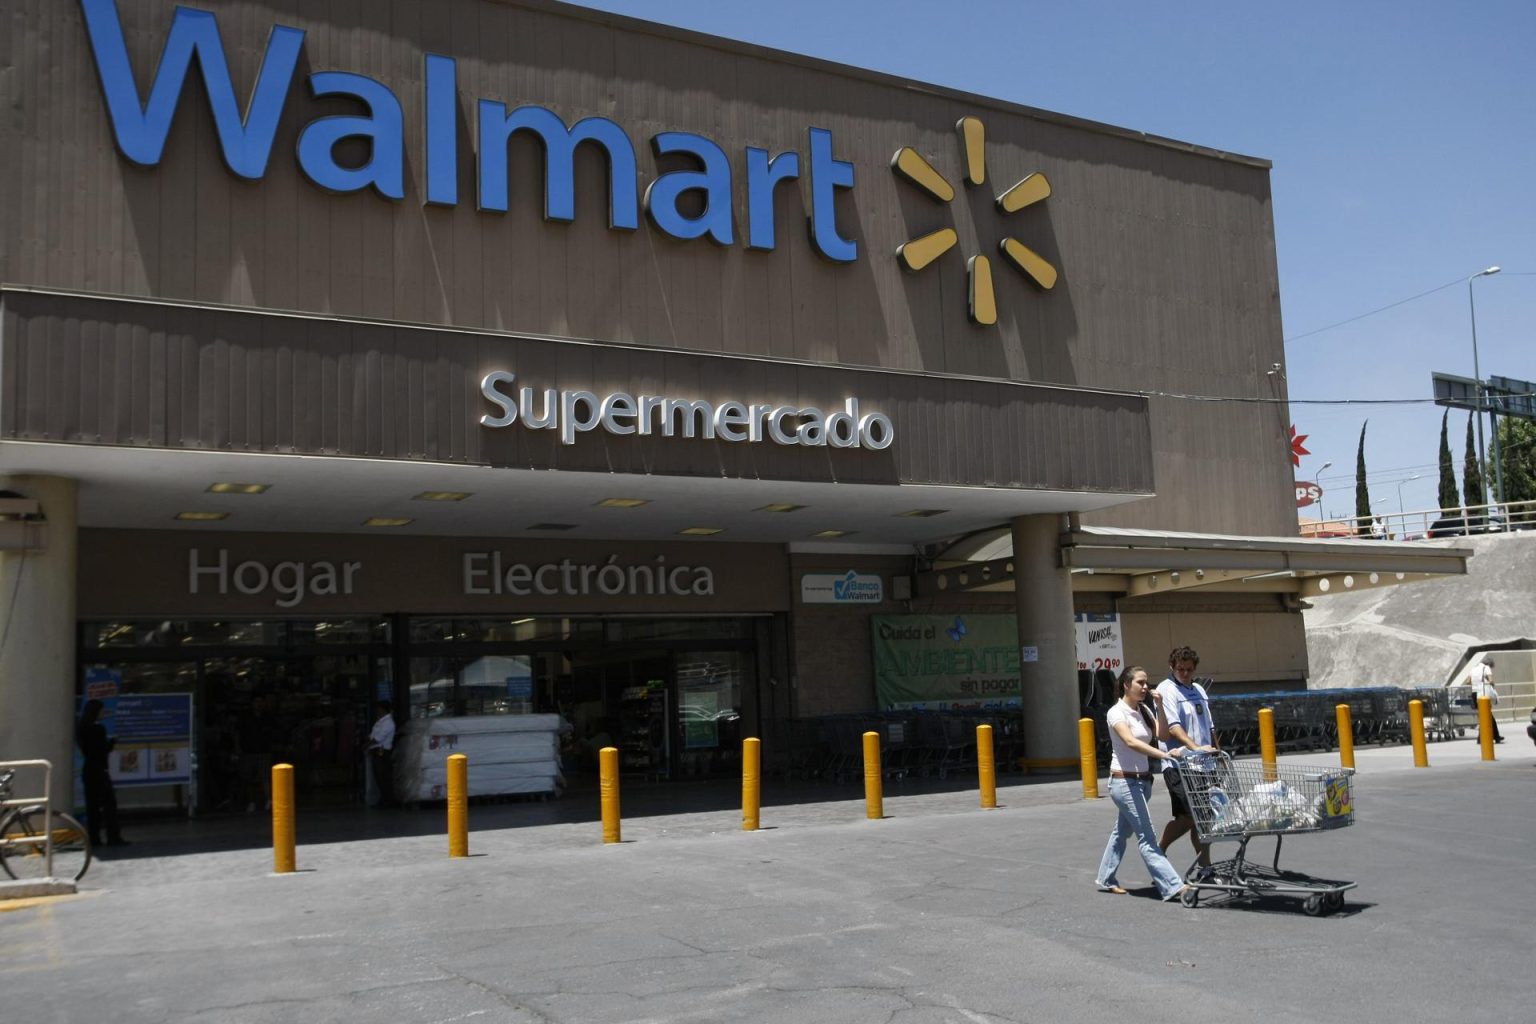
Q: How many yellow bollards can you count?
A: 11